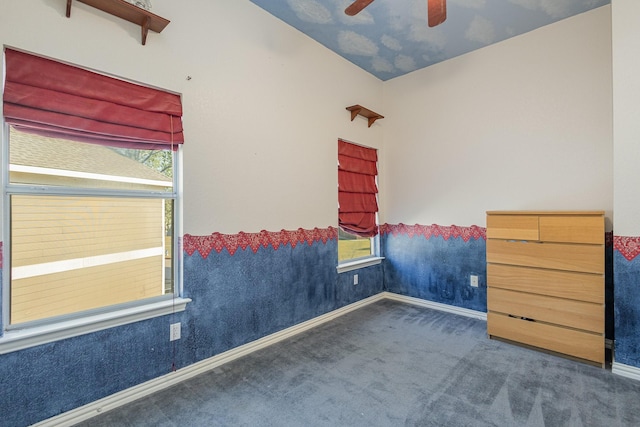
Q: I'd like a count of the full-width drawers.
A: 4